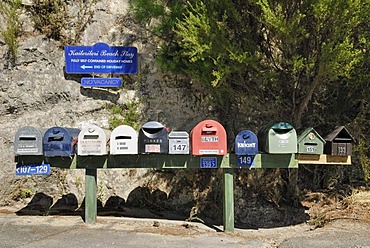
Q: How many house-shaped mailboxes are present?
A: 2